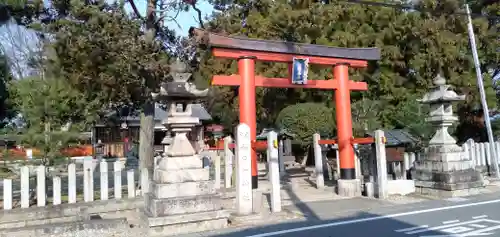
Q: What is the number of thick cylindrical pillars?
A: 2